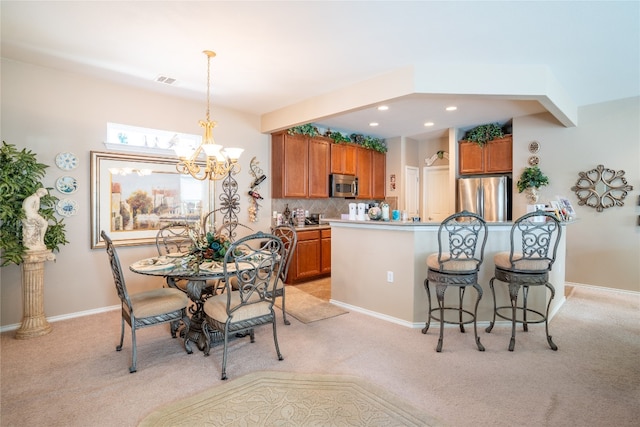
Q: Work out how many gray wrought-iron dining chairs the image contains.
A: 4